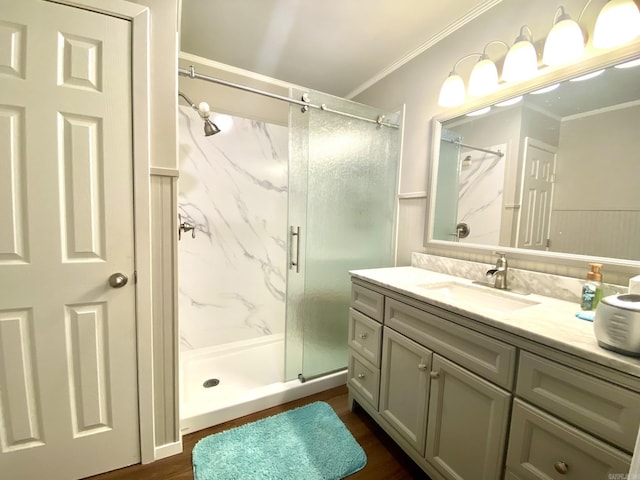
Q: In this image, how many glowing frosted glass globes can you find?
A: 5